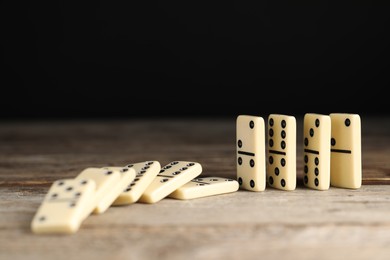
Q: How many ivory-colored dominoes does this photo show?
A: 10